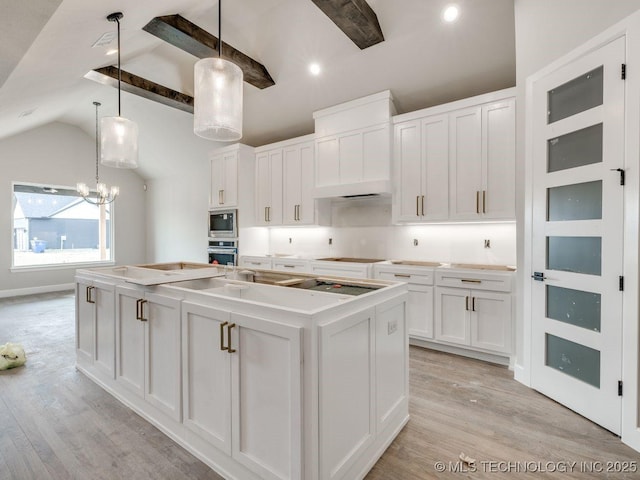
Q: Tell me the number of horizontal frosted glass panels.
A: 6